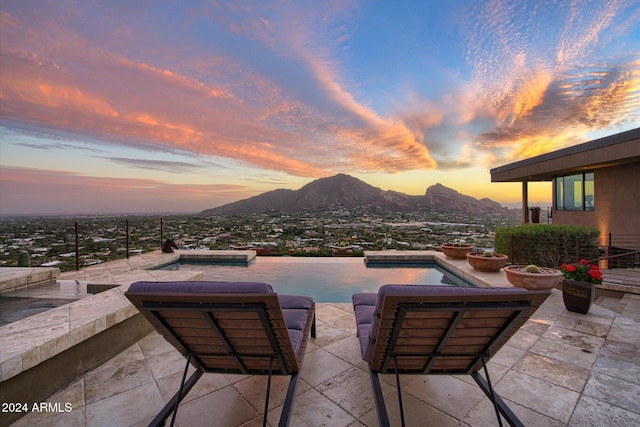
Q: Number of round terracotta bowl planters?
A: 3